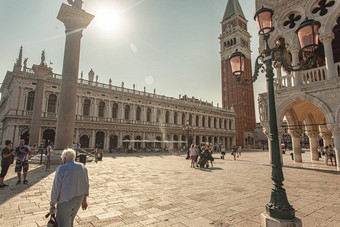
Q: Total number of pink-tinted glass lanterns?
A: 3